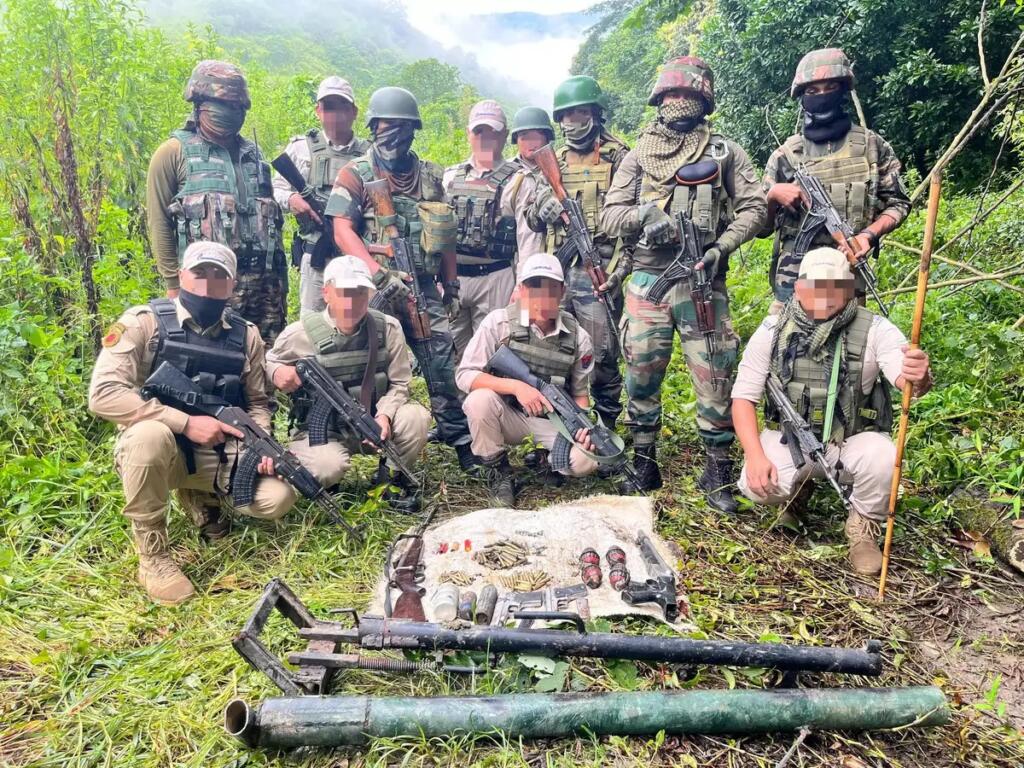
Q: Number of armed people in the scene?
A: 9